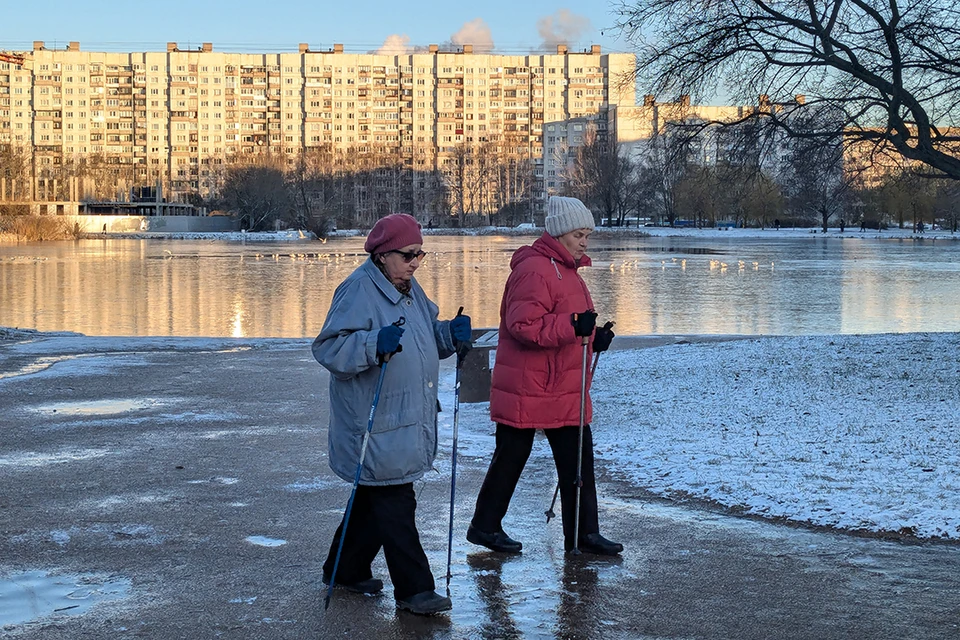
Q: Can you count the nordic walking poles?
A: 4